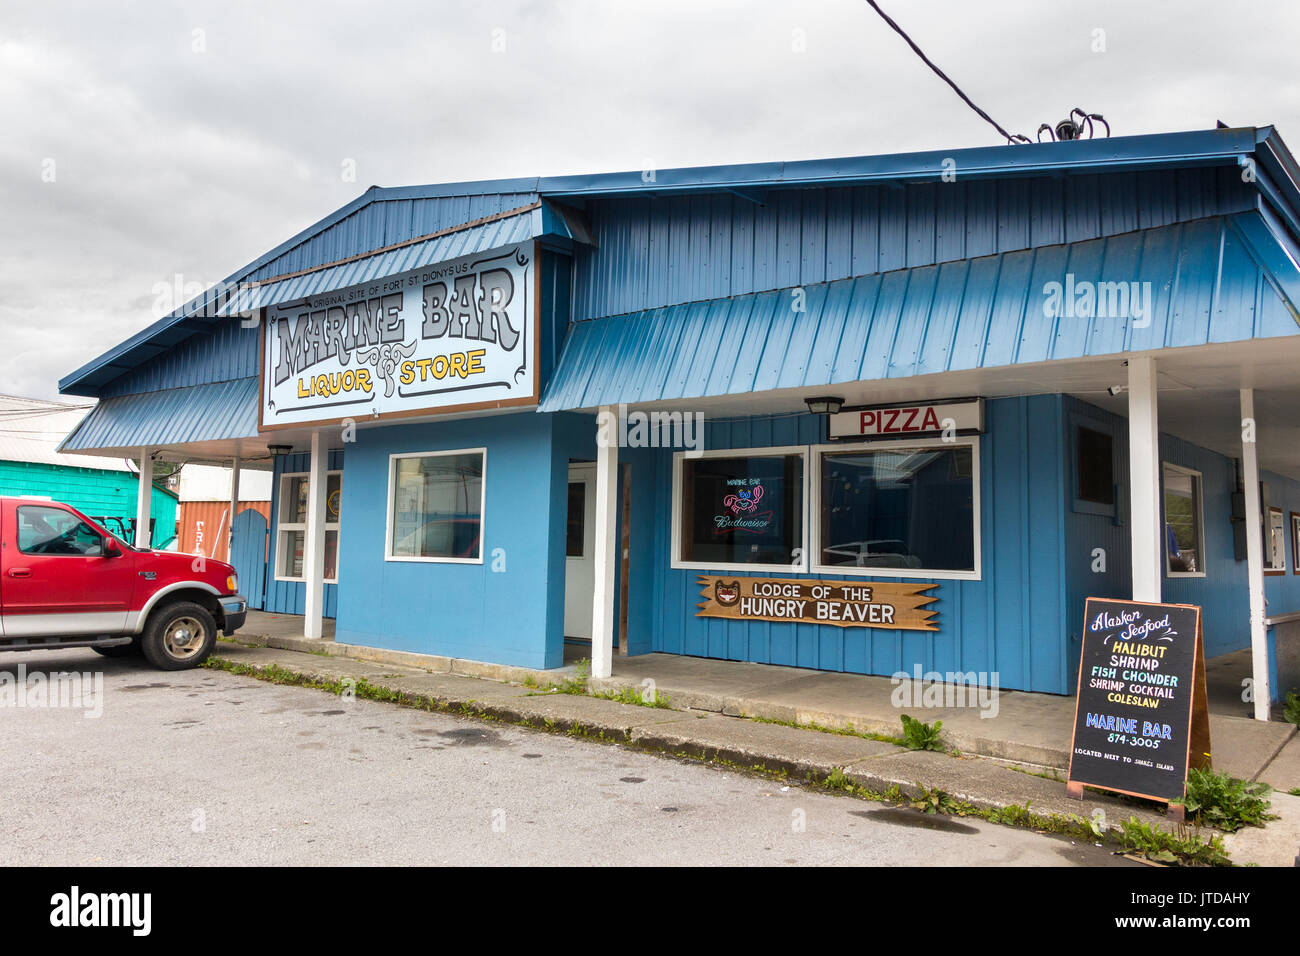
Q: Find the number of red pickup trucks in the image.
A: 1